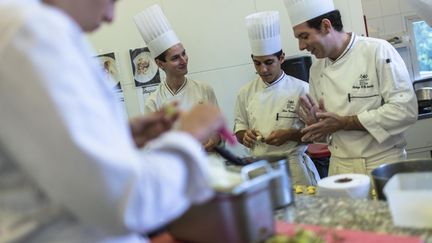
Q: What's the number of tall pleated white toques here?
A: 3